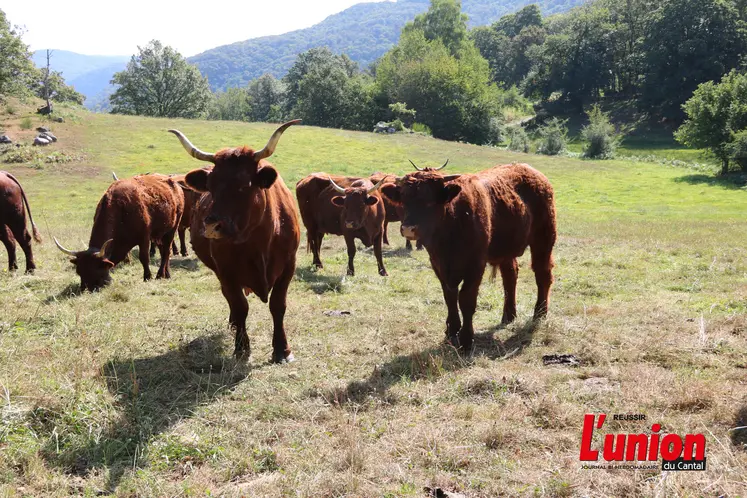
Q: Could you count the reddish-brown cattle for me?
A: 7